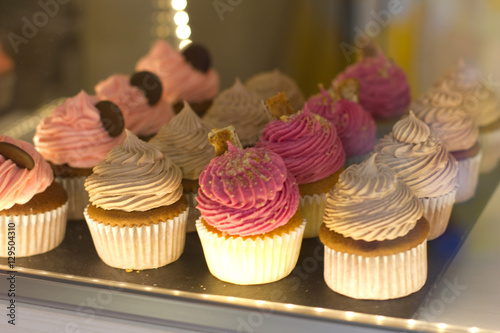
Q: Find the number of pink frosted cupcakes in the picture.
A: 8